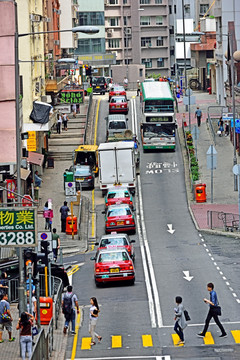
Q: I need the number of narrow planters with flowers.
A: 1